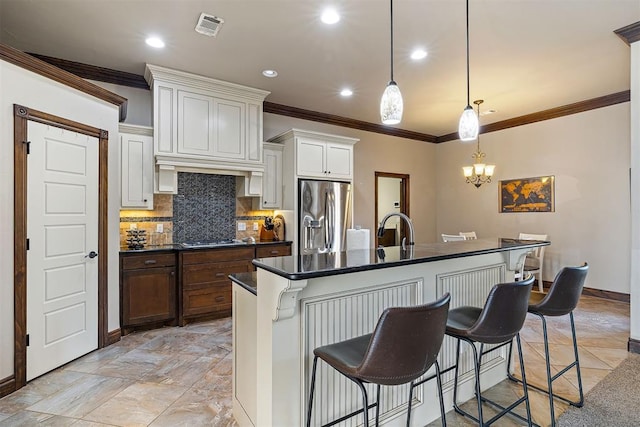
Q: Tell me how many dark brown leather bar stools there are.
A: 3